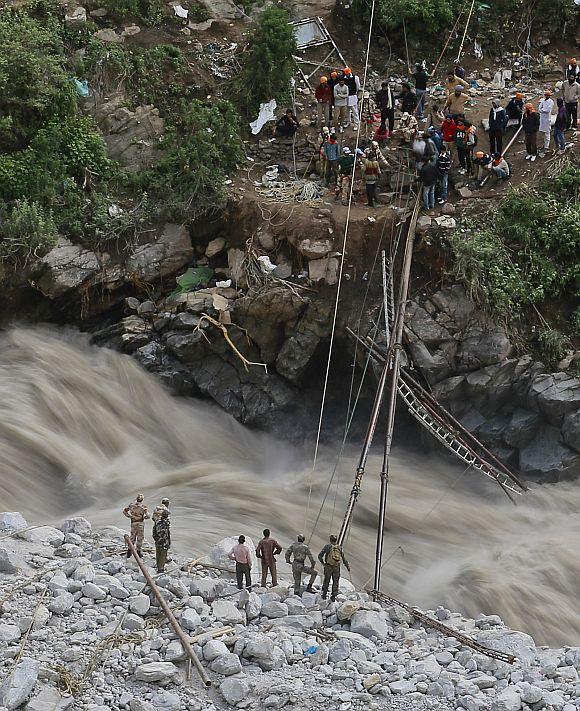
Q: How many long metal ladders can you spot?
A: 2